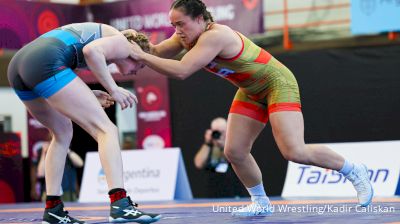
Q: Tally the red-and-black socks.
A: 2